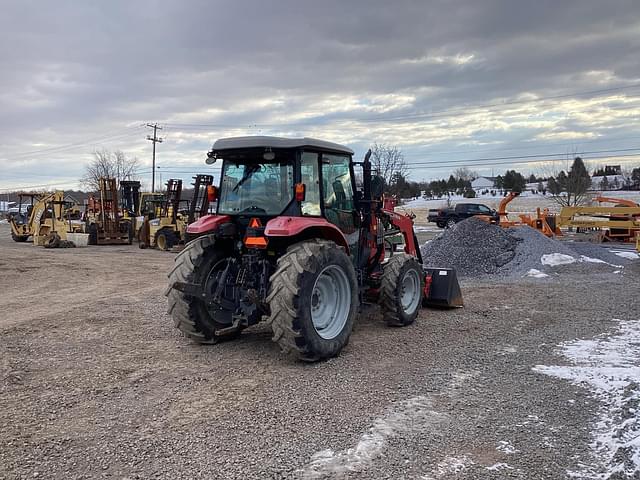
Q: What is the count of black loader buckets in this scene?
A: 1